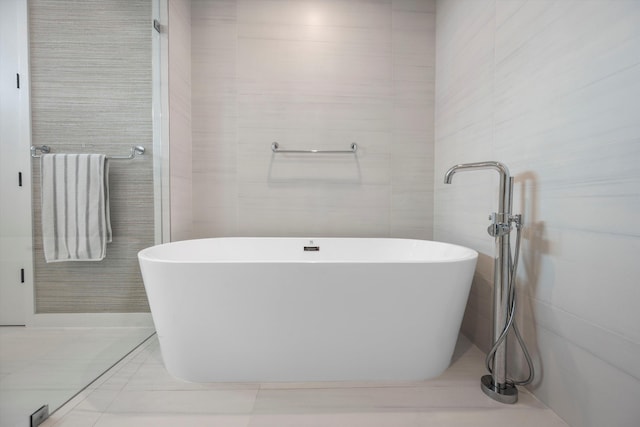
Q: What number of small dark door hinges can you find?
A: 3